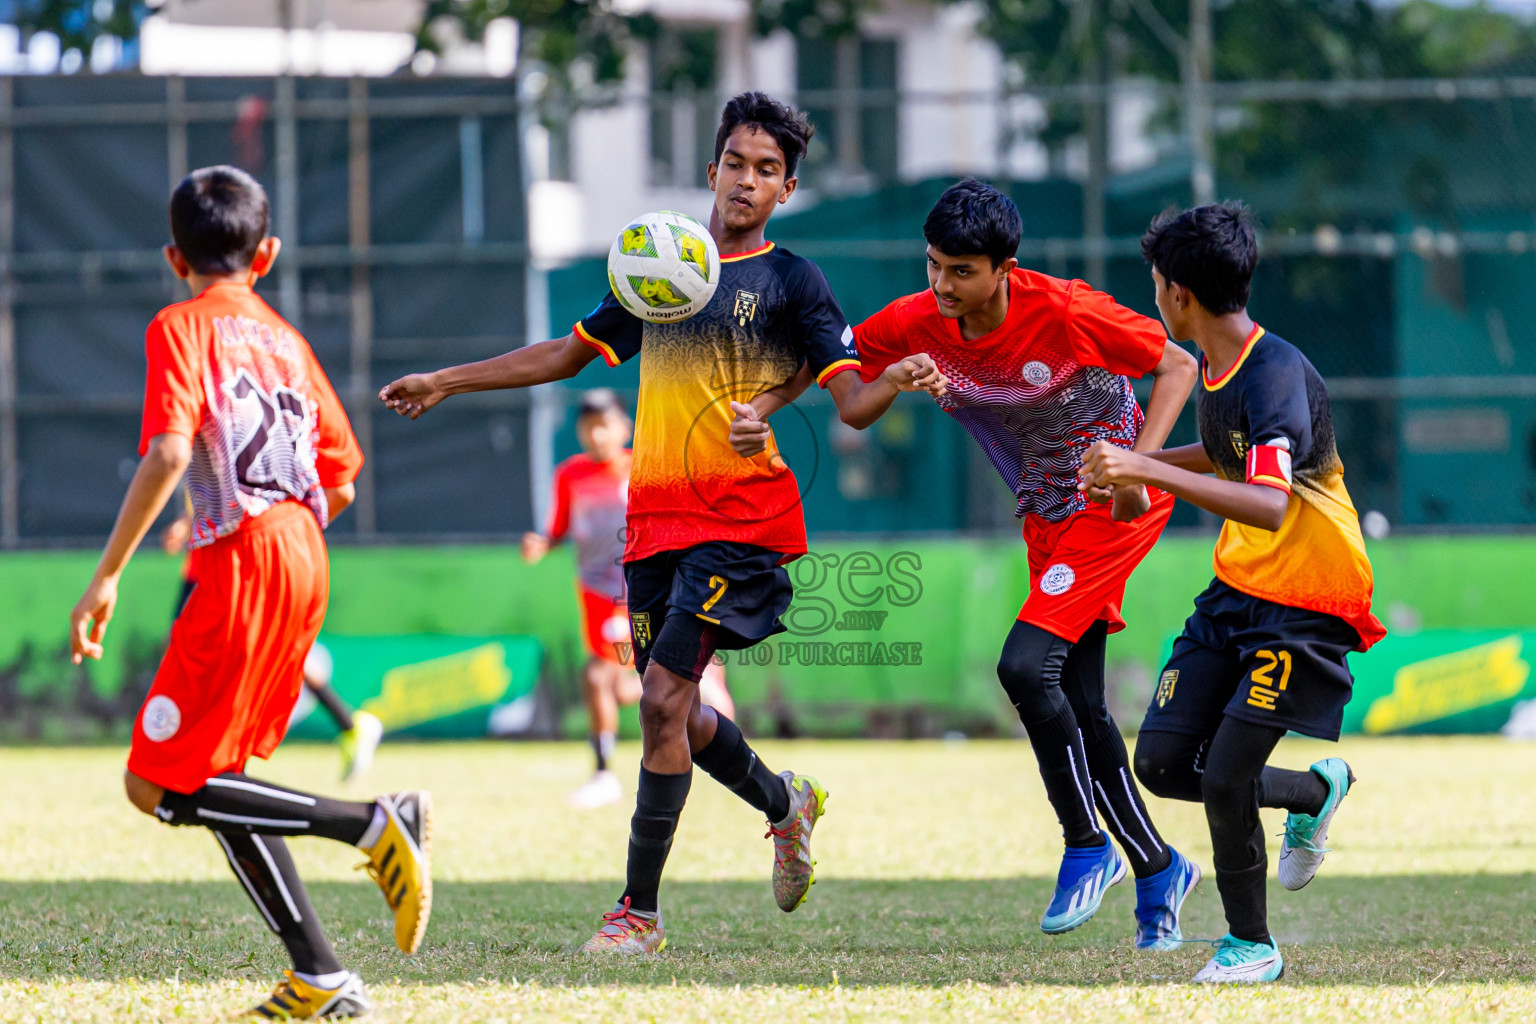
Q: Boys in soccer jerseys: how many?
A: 5